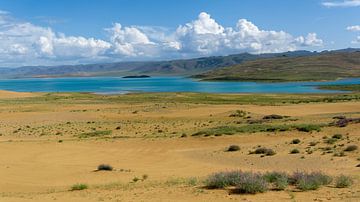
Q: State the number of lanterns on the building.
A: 0